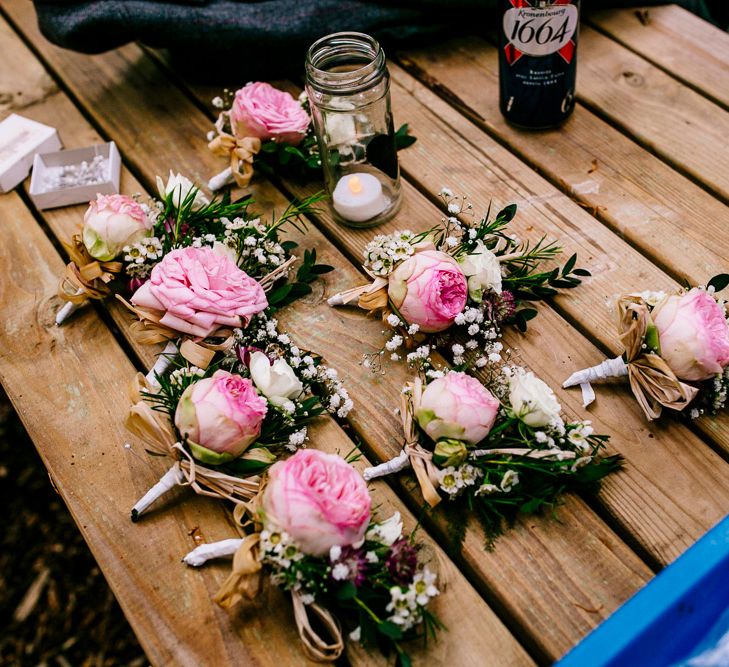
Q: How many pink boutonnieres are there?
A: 8